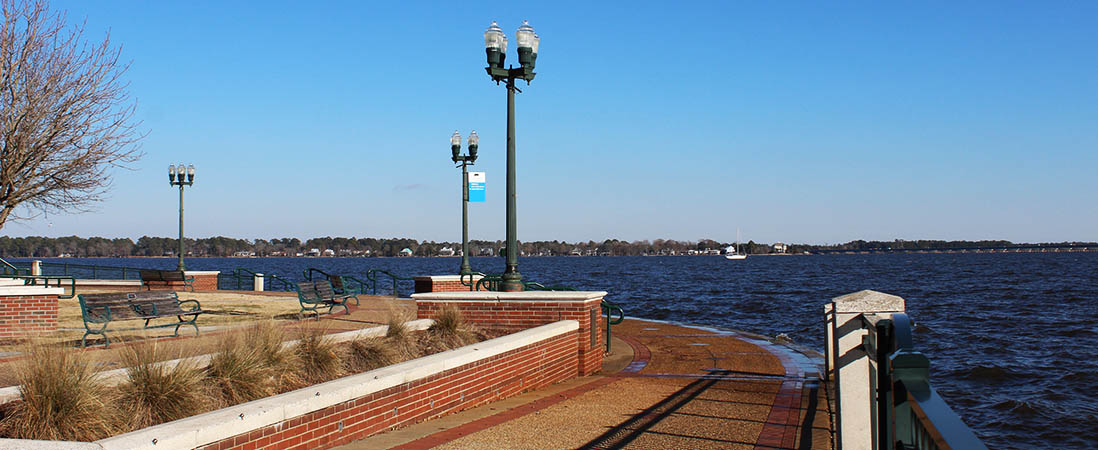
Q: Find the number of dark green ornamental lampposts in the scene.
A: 3